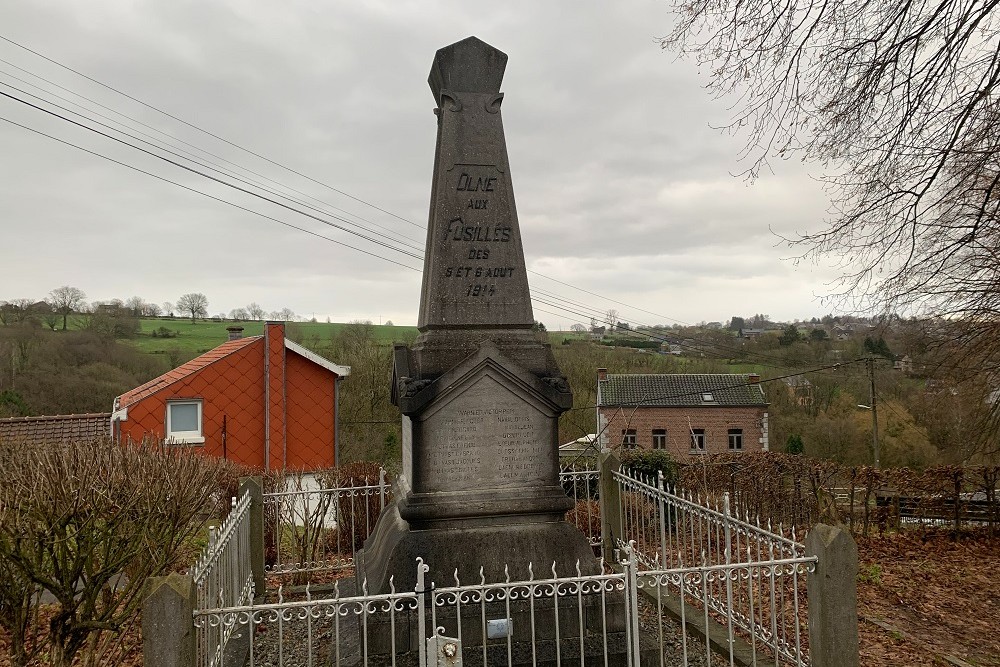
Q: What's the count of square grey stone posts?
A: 4